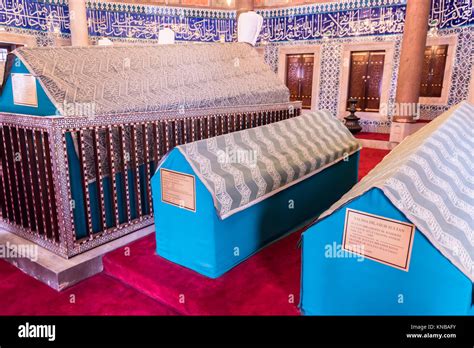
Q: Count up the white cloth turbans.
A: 3